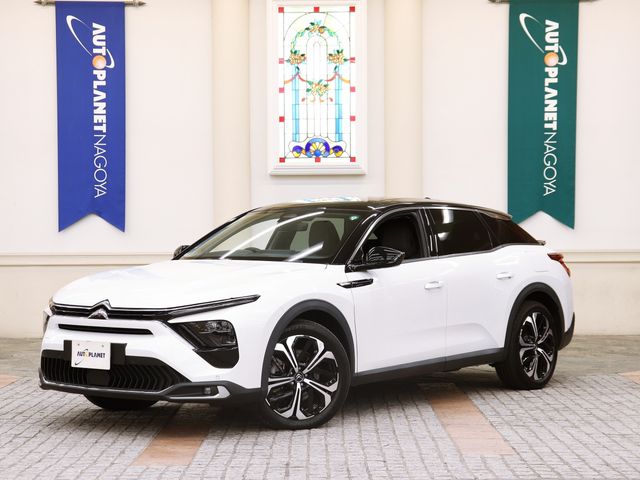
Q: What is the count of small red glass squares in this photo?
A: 12